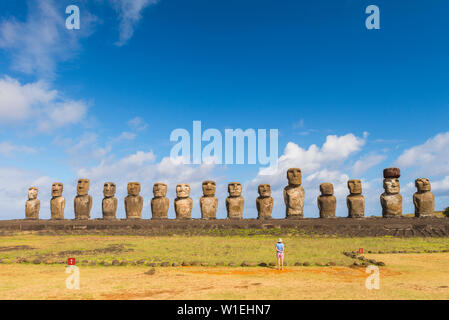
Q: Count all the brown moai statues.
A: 15